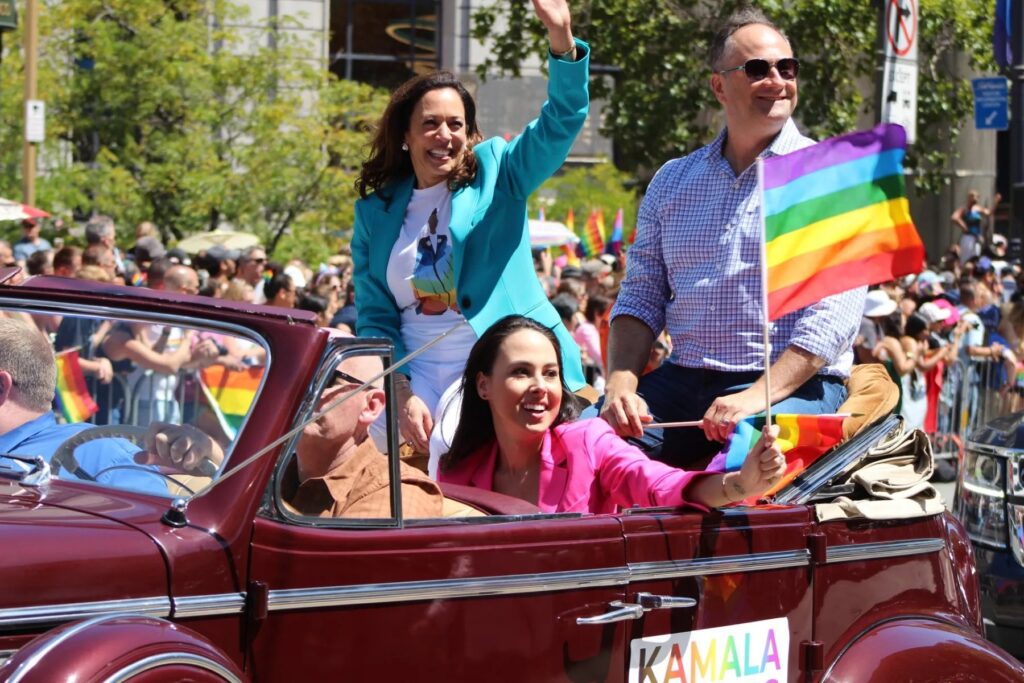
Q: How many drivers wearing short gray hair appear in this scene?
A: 1